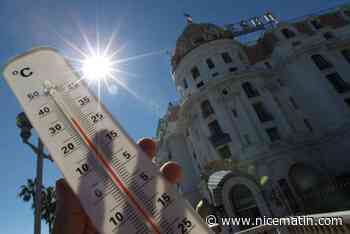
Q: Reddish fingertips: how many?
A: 2